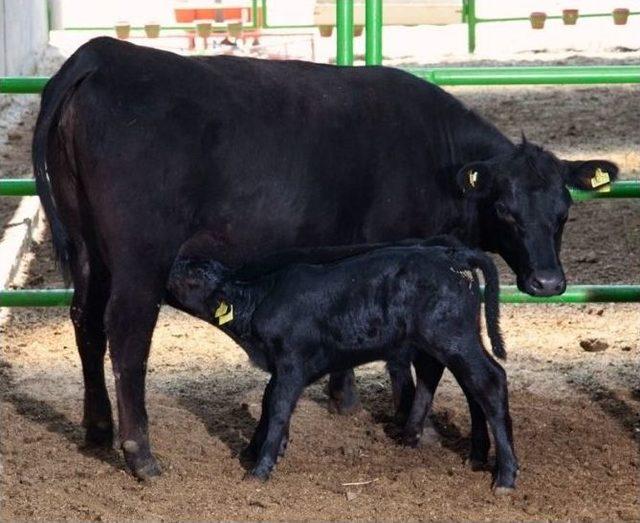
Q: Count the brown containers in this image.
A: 9